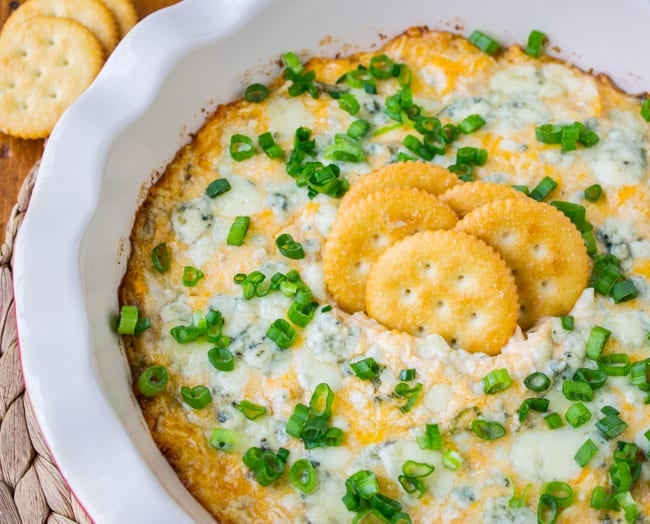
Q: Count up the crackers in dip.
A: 5